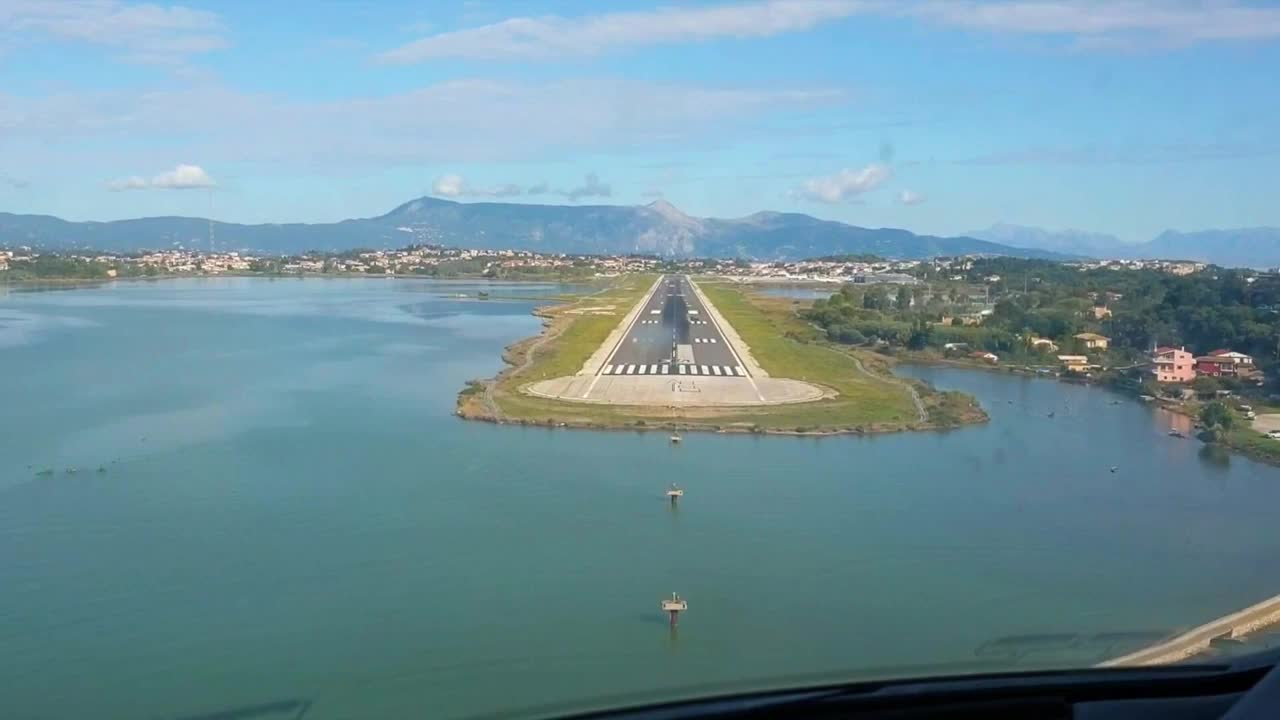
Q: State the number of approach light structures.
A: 3